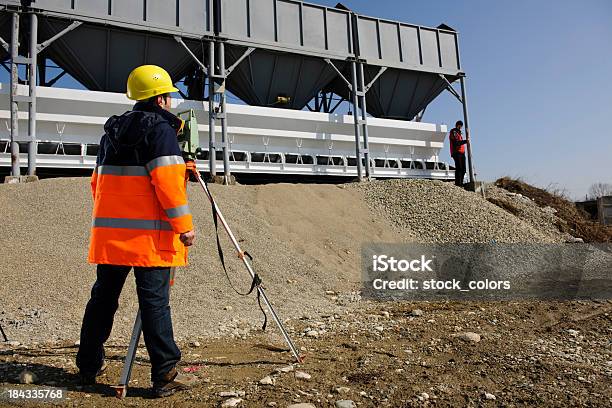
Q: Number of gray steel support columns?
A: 7